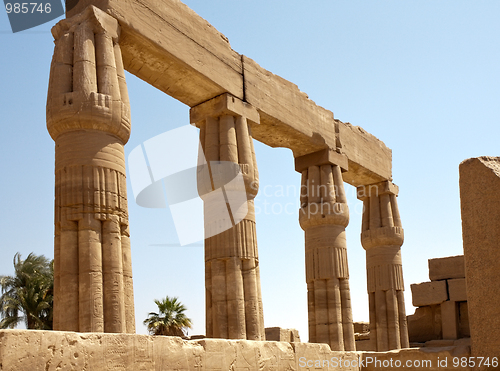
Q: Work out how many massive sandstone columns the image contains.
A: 4